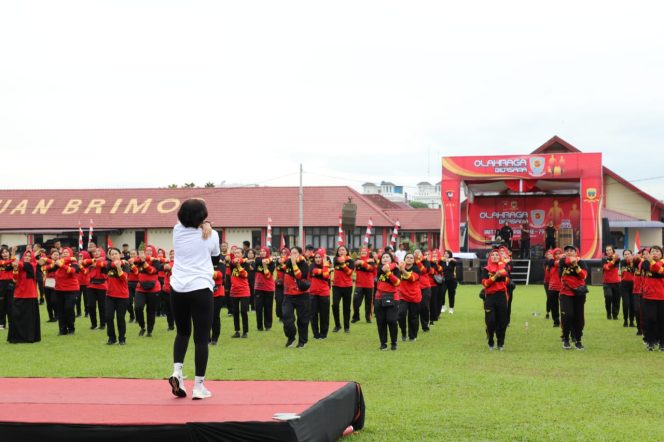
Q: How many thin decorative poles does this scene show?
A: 6